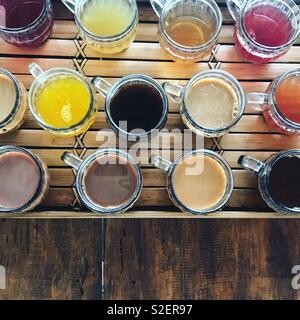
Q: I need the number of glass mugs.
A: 13